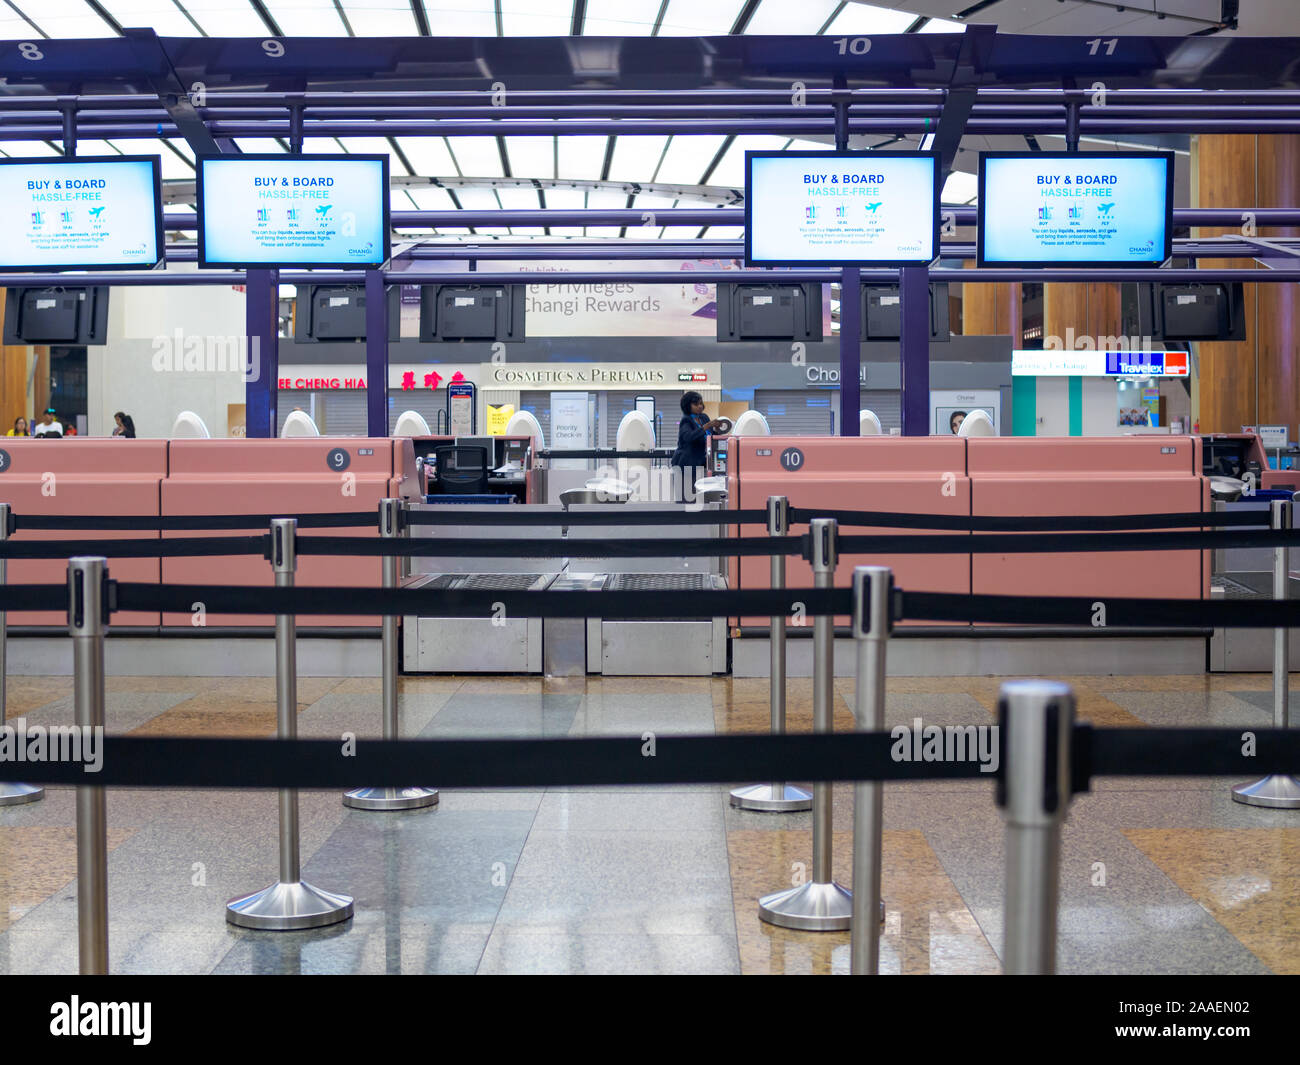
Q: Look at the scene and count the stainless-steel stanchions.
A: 9